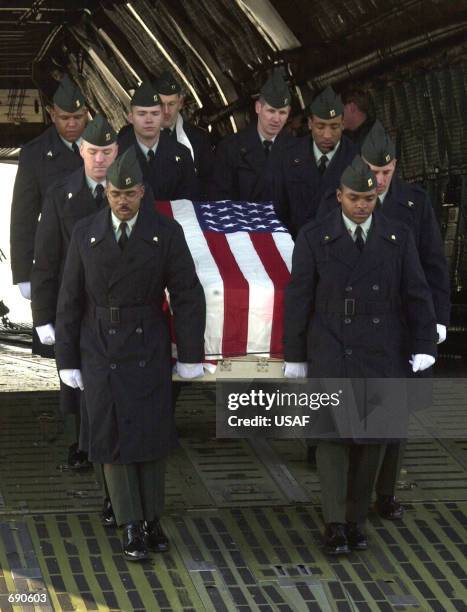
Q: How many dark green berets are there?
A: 9